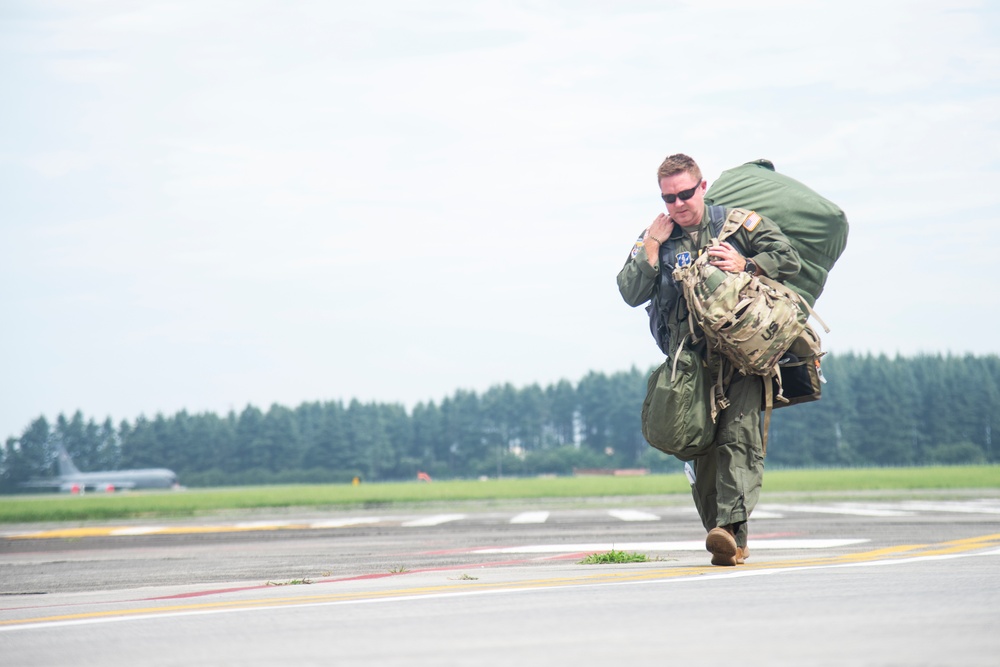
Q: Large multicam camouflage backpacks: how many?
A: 1